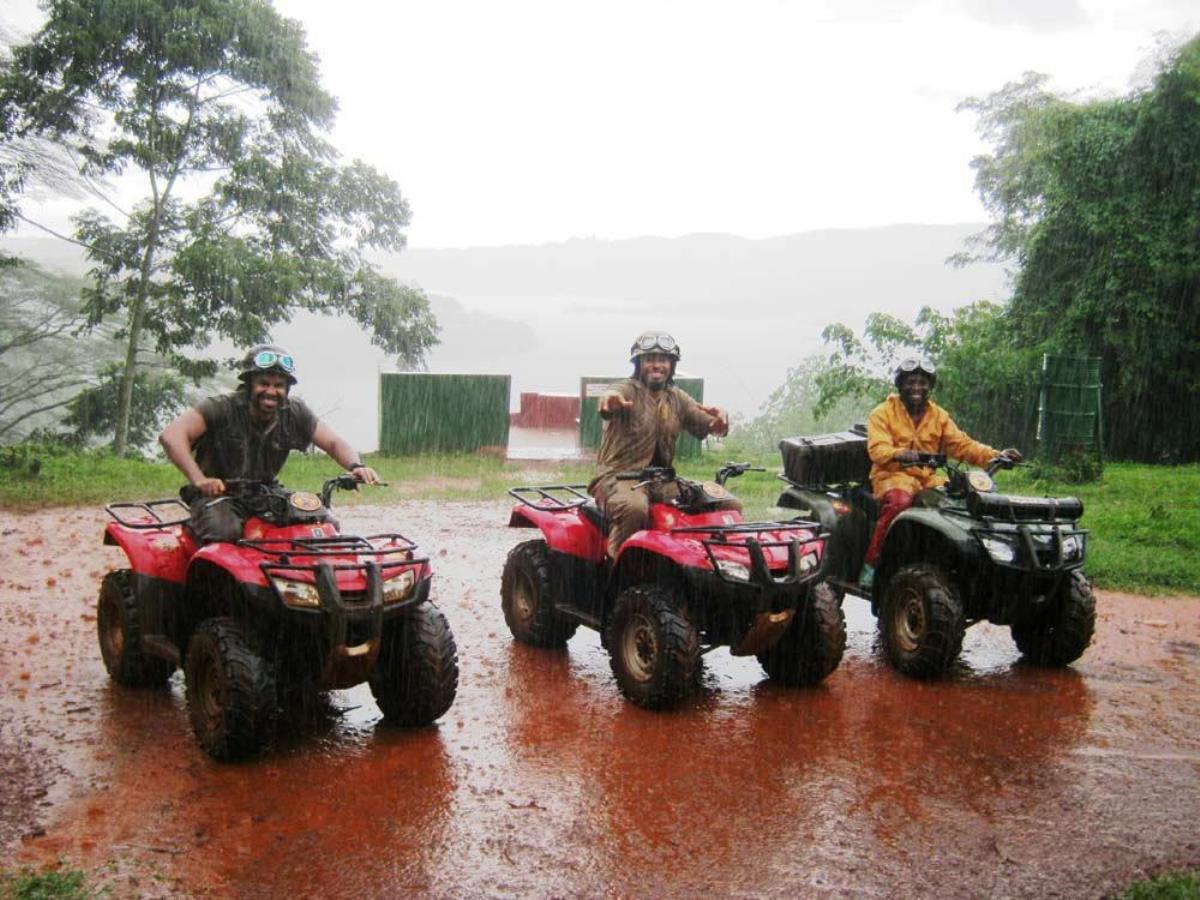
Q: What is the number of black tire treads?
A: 8